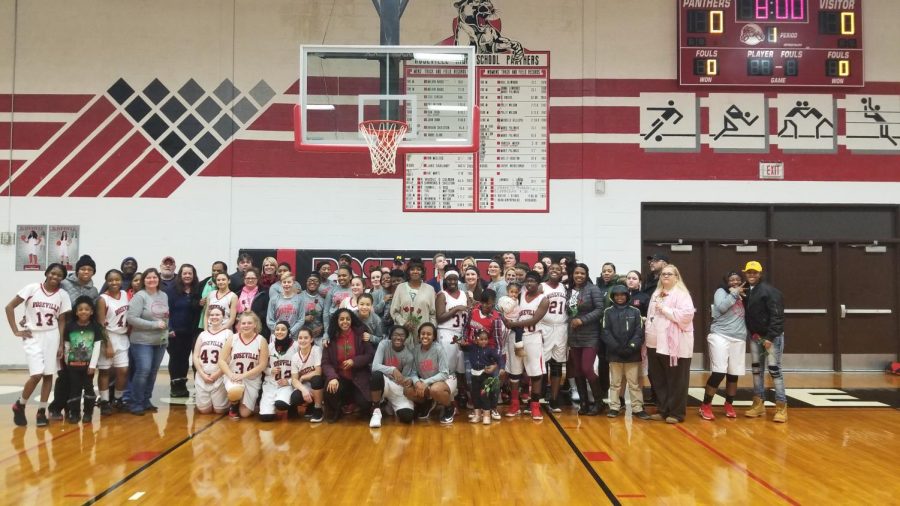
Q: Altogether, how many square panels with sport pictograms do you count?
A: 4